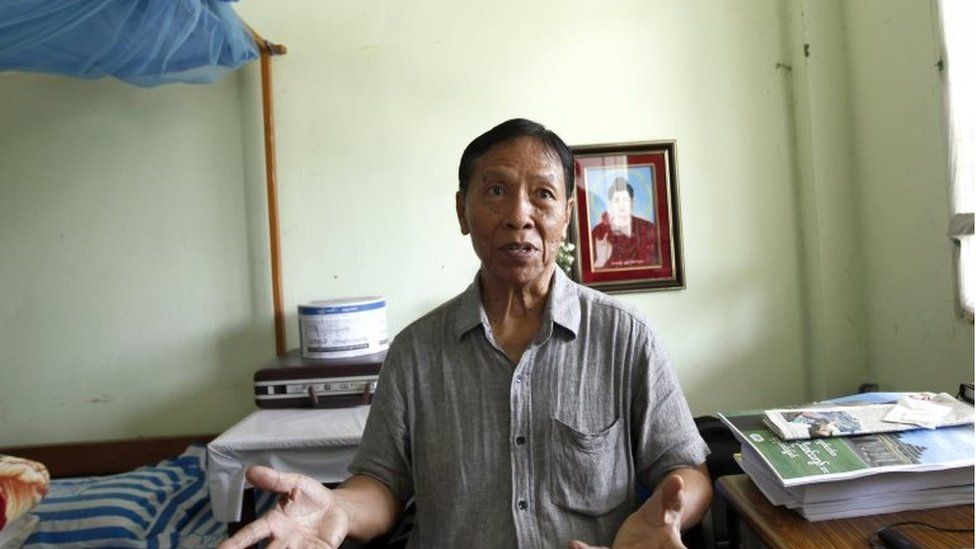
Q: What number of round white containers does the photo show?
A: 1